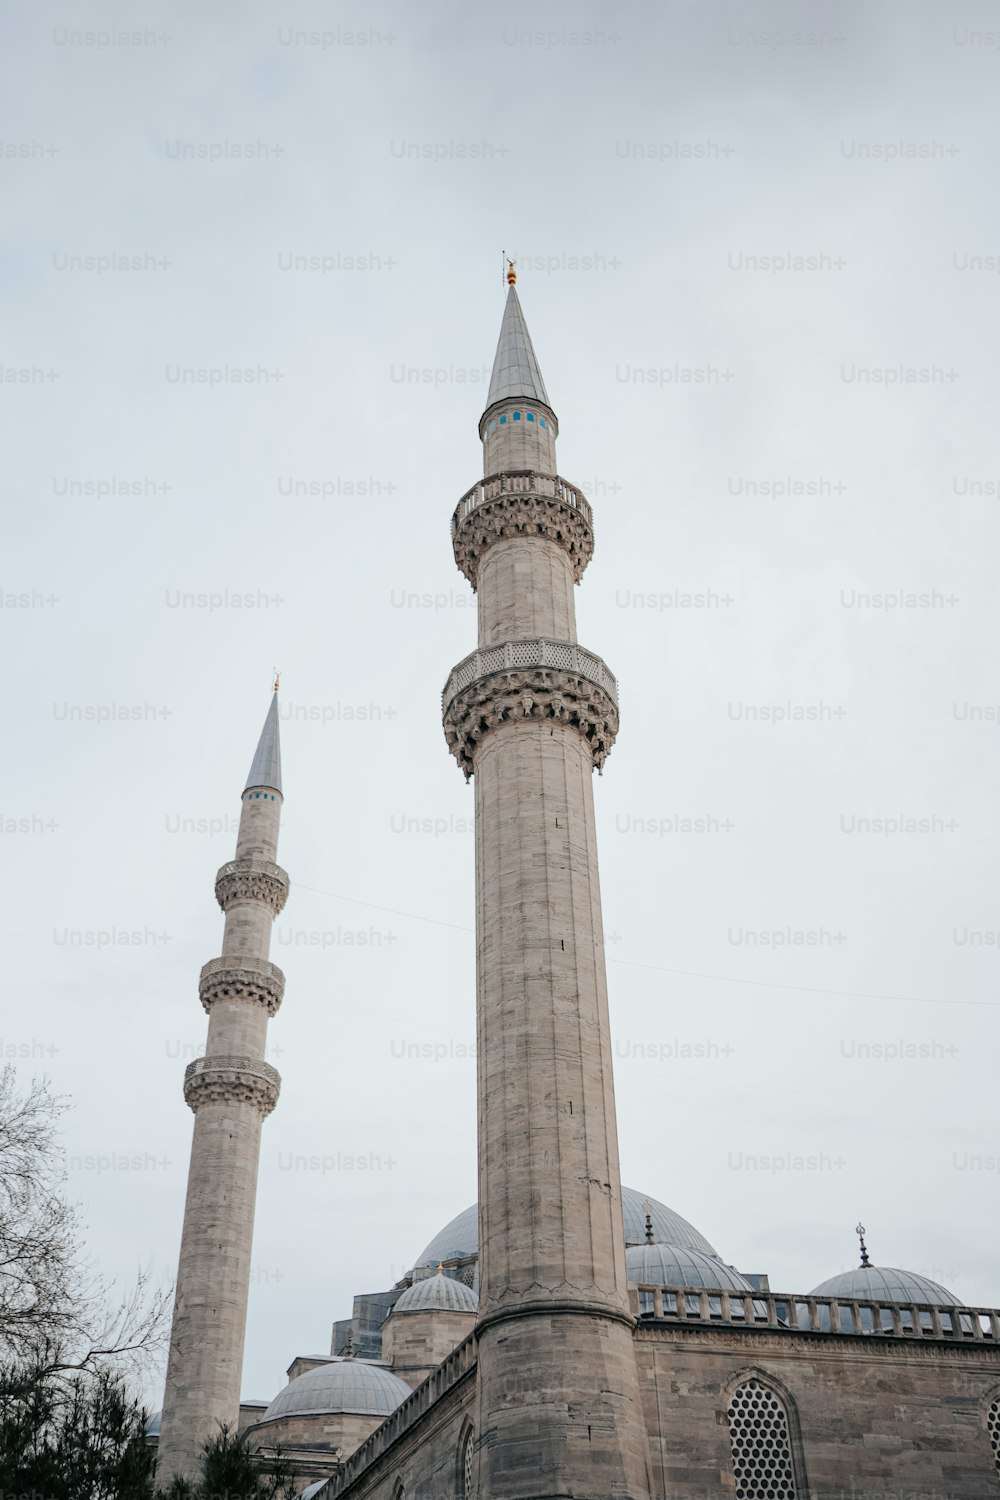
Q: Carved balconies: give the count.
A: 5